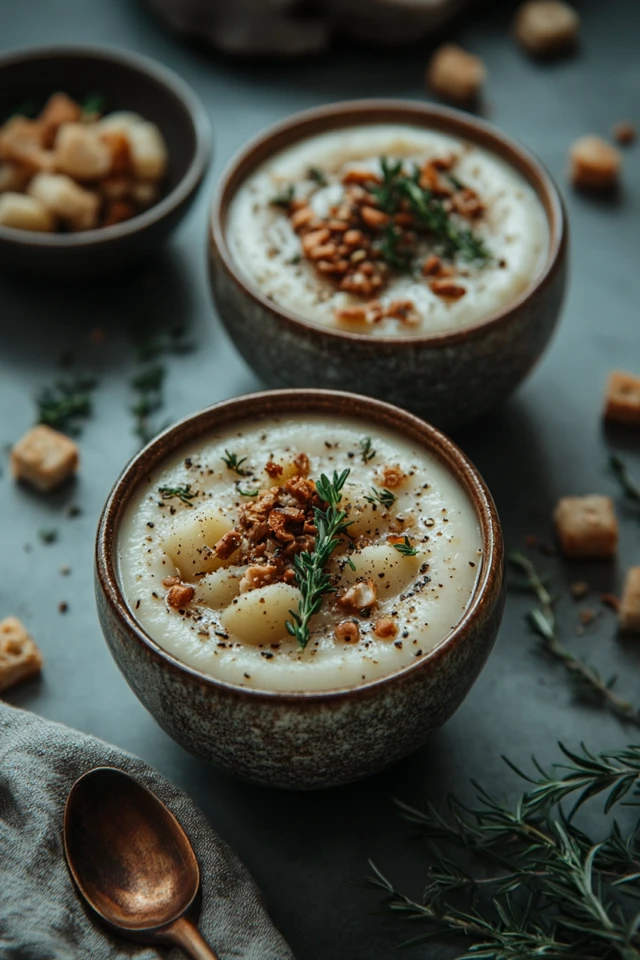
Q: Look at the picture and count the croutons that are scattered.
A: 8